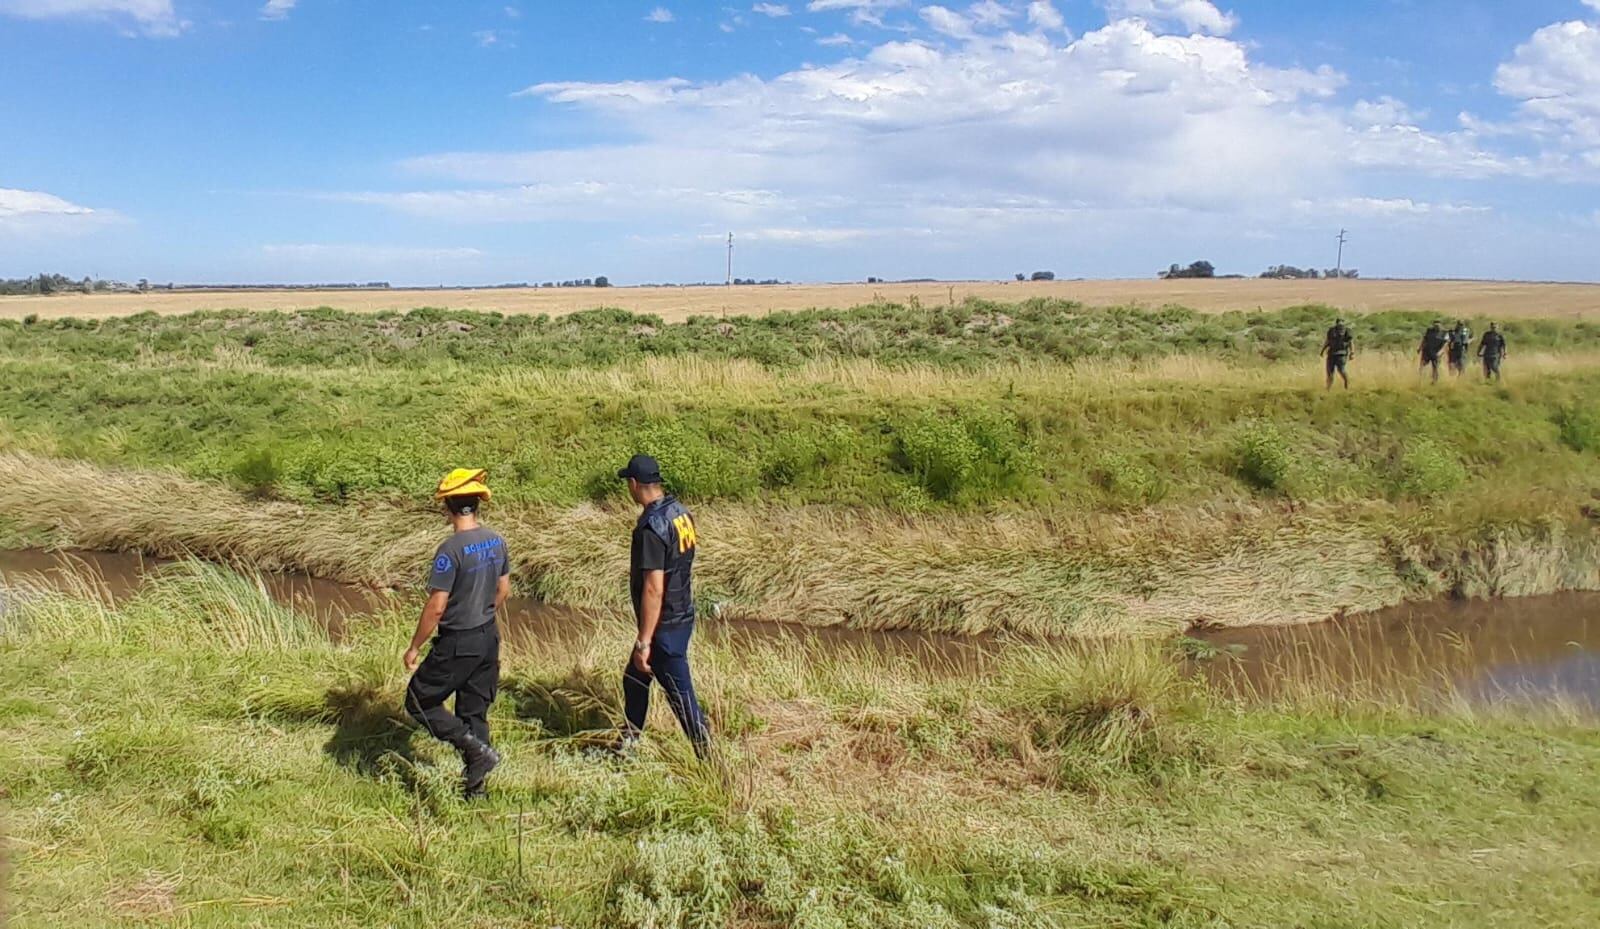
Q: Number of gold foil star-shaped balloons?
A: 0